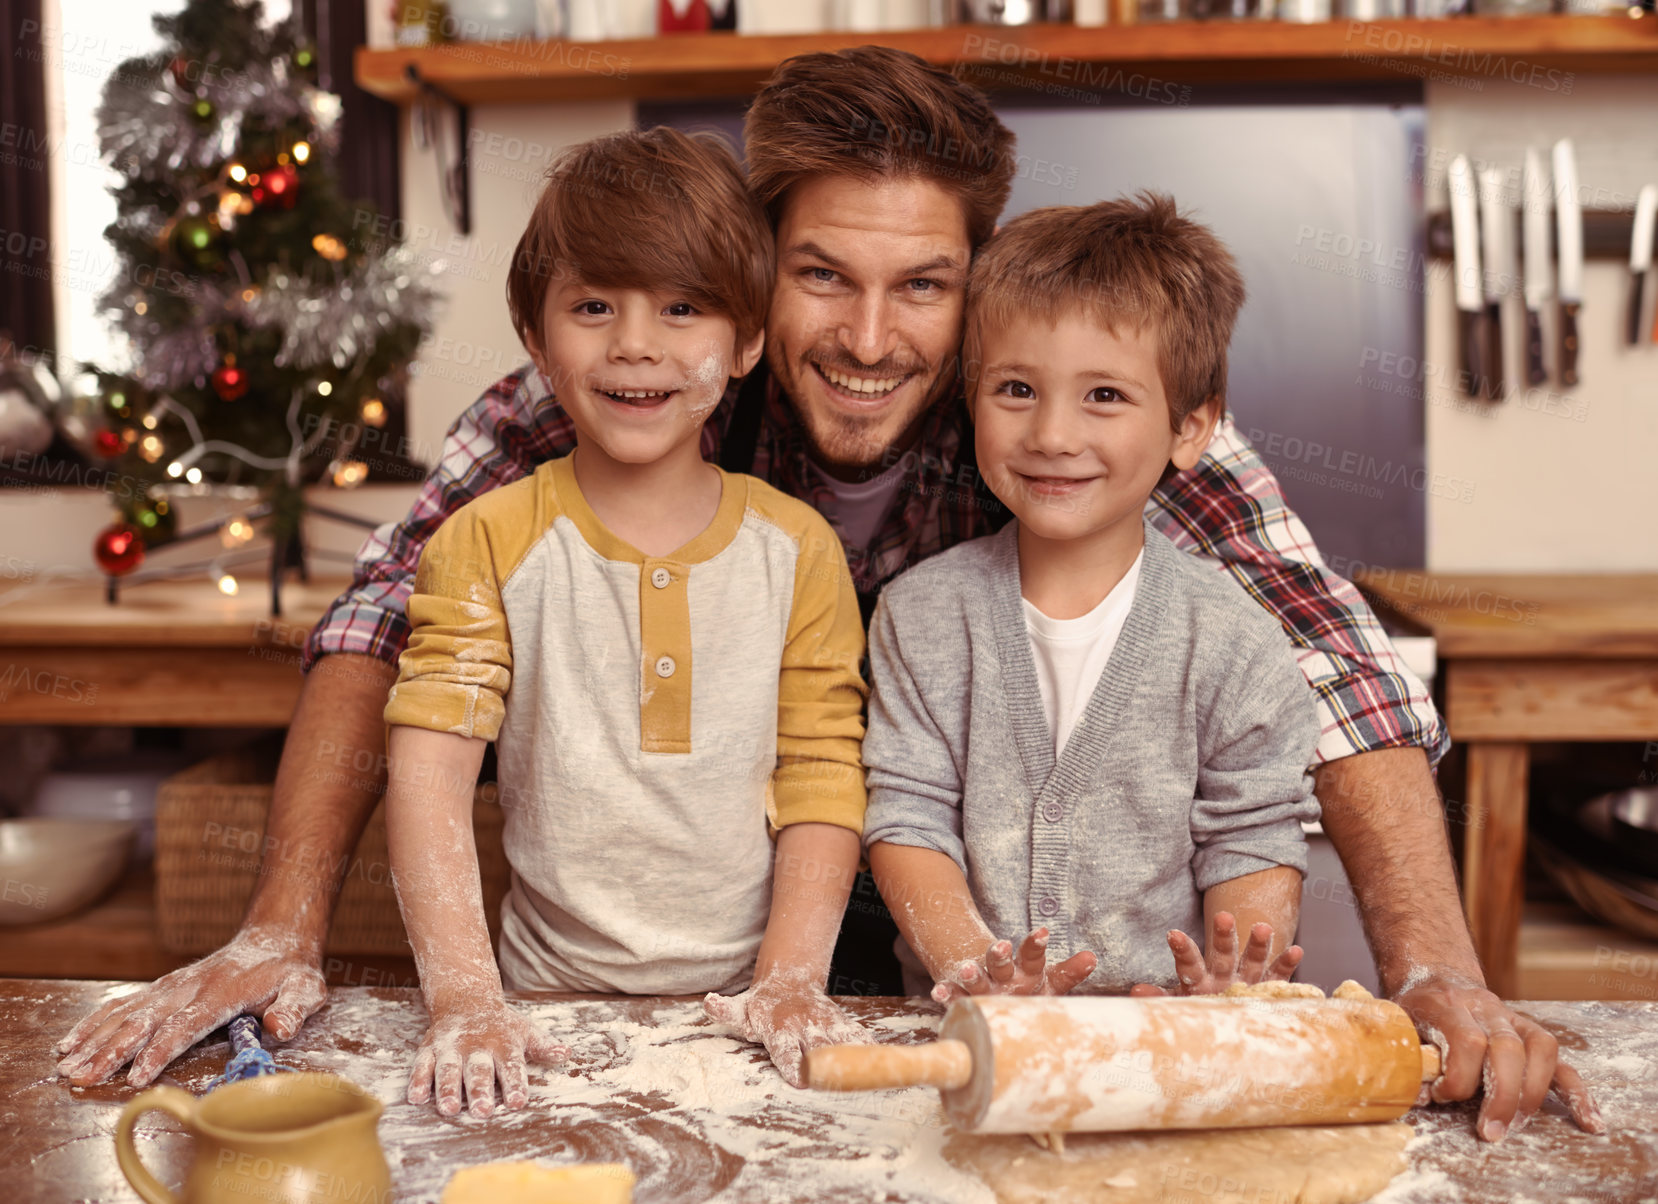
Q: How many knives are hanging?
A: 5